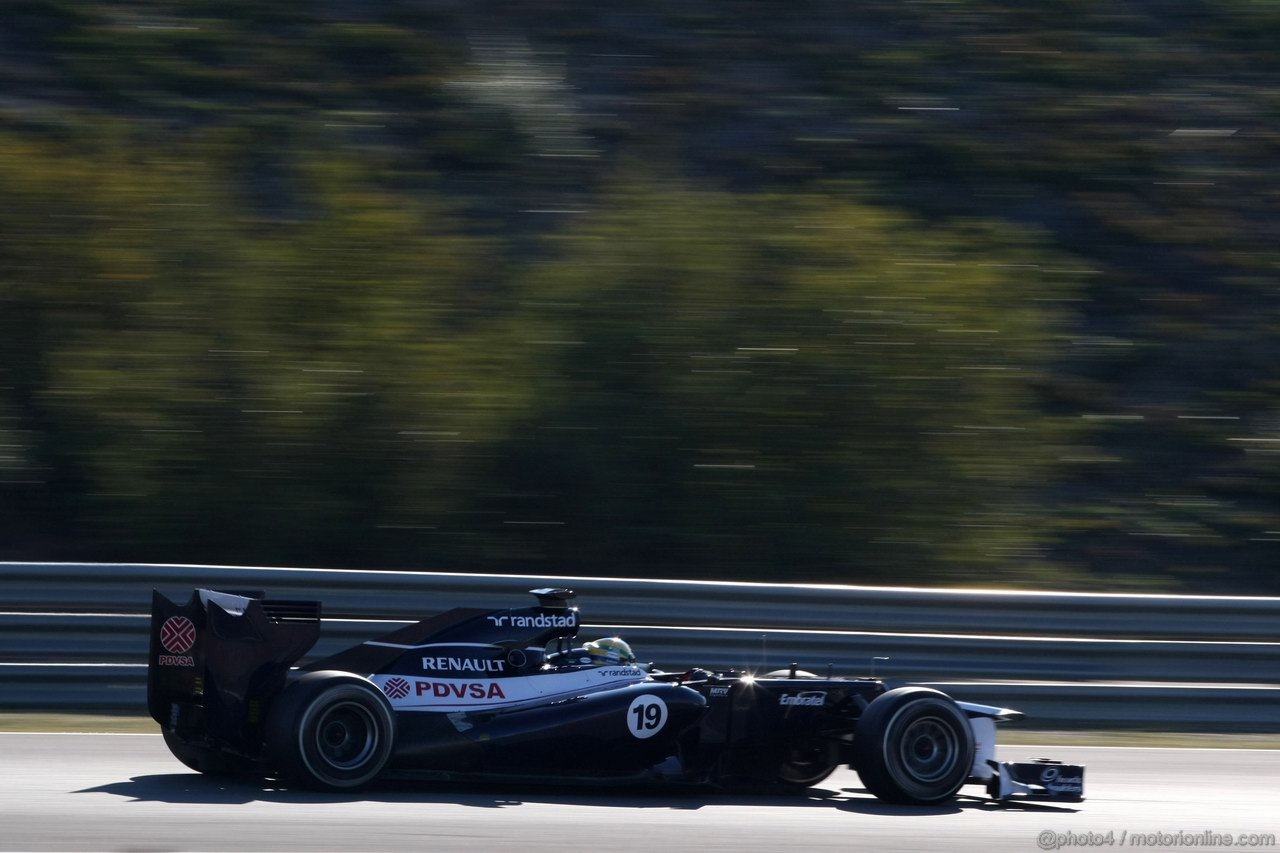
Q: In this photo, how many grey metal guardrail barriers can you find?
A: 3